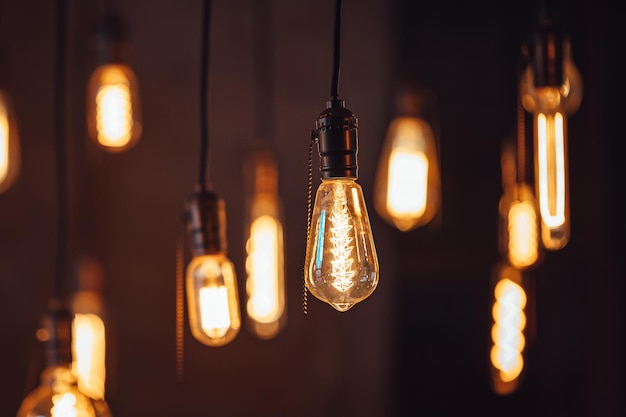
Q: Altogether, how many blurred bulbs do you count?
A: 10